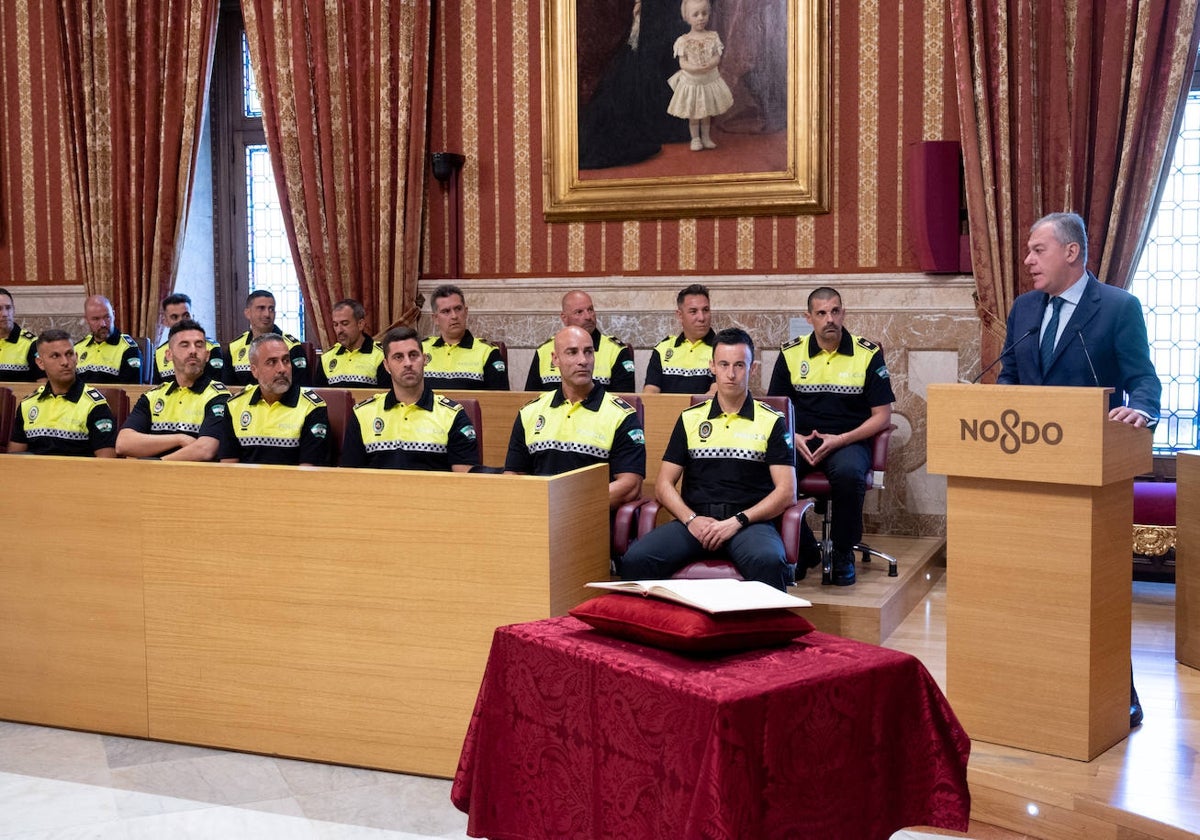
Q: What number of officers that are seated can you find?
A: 15